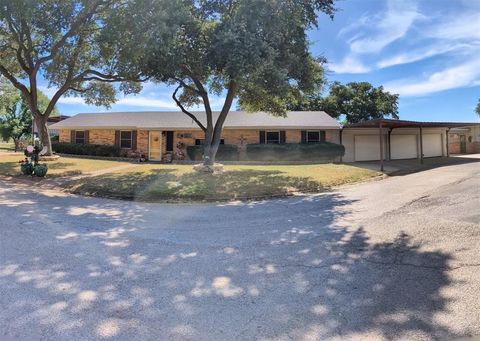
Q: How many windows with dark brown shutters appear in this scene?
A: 4